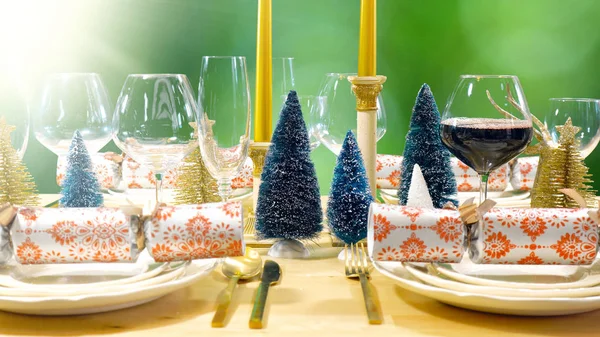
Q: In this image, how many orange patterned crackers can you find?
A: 4